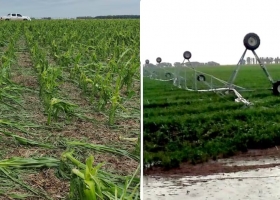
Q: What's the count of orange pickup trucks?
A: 0